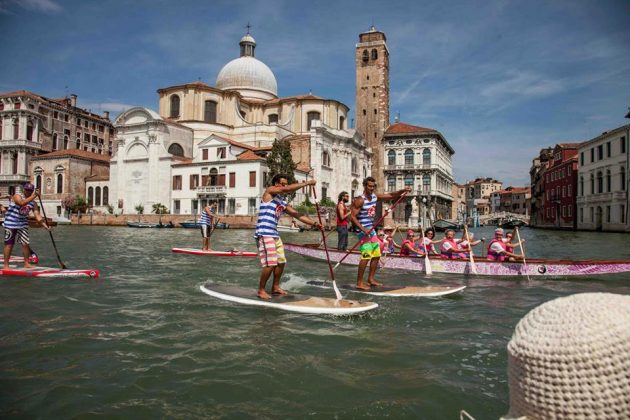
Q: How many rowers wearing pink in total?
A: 8